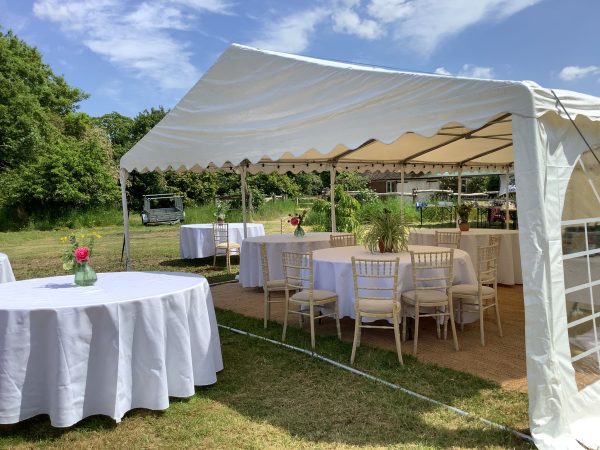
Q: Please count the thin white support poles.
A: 6